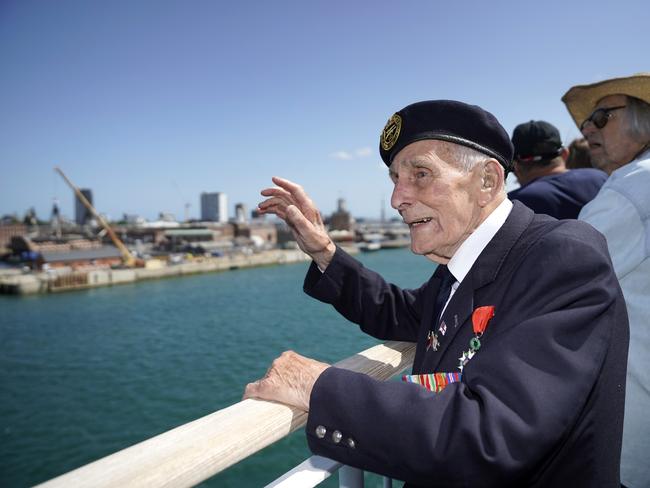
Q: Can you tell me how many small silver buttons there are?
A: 3